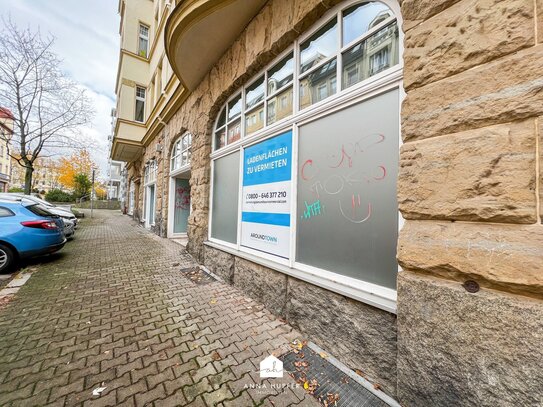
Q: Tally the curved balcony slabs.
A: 1